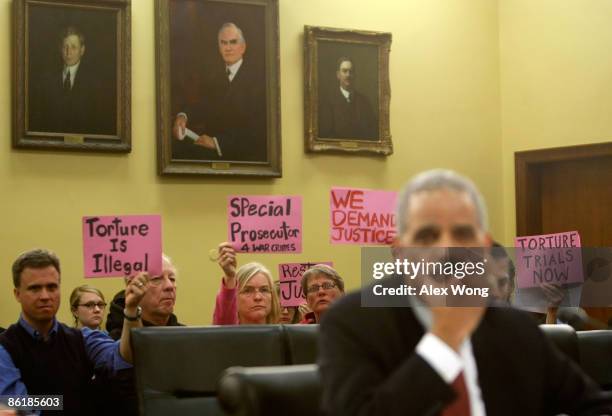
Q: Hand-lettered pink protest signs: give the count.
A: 5